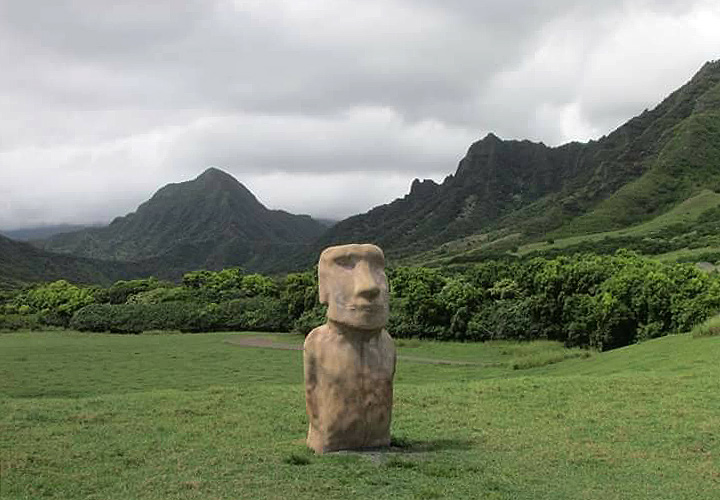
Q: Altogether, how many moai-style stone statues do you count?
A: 1